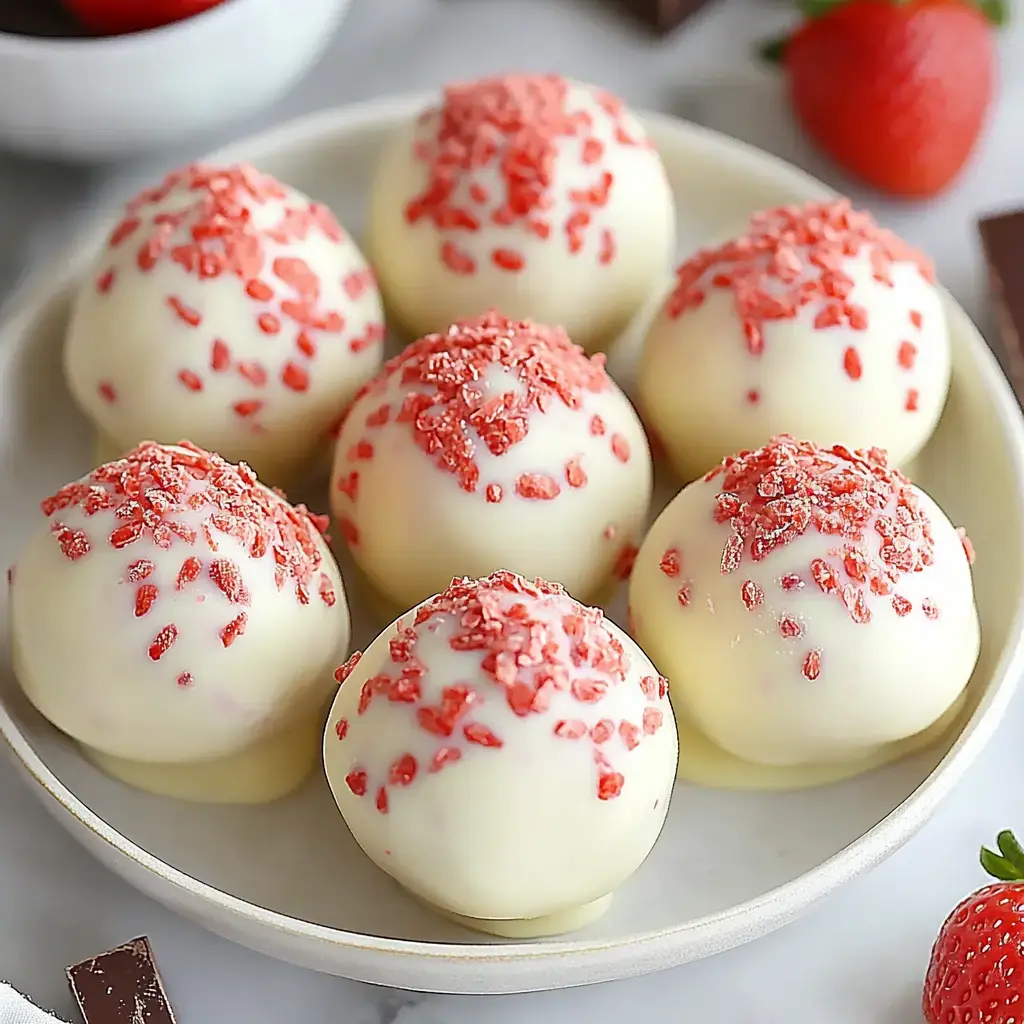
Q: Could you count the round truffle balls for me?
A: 7